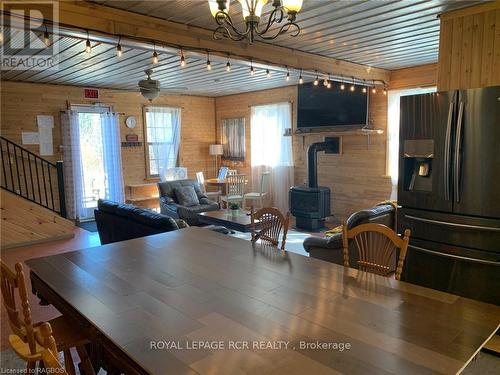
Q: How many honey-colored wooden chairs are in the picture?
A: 4